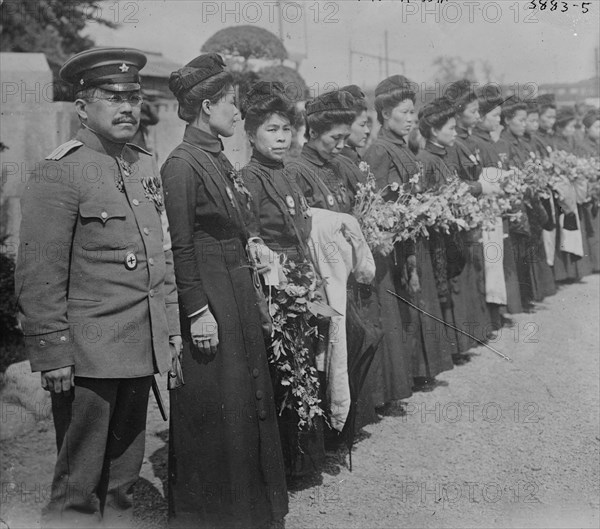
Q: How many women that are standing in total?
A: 13